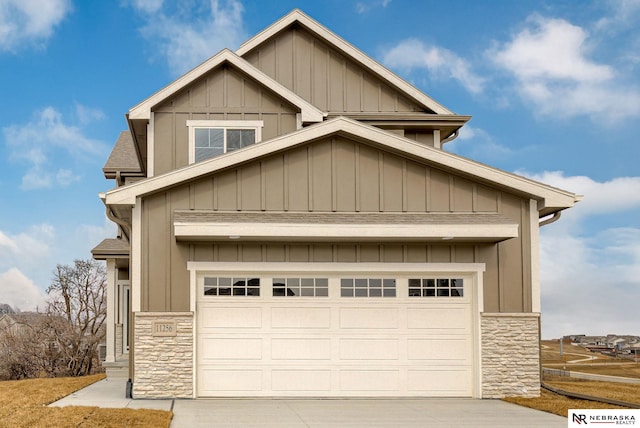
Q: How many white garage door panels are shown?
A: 12